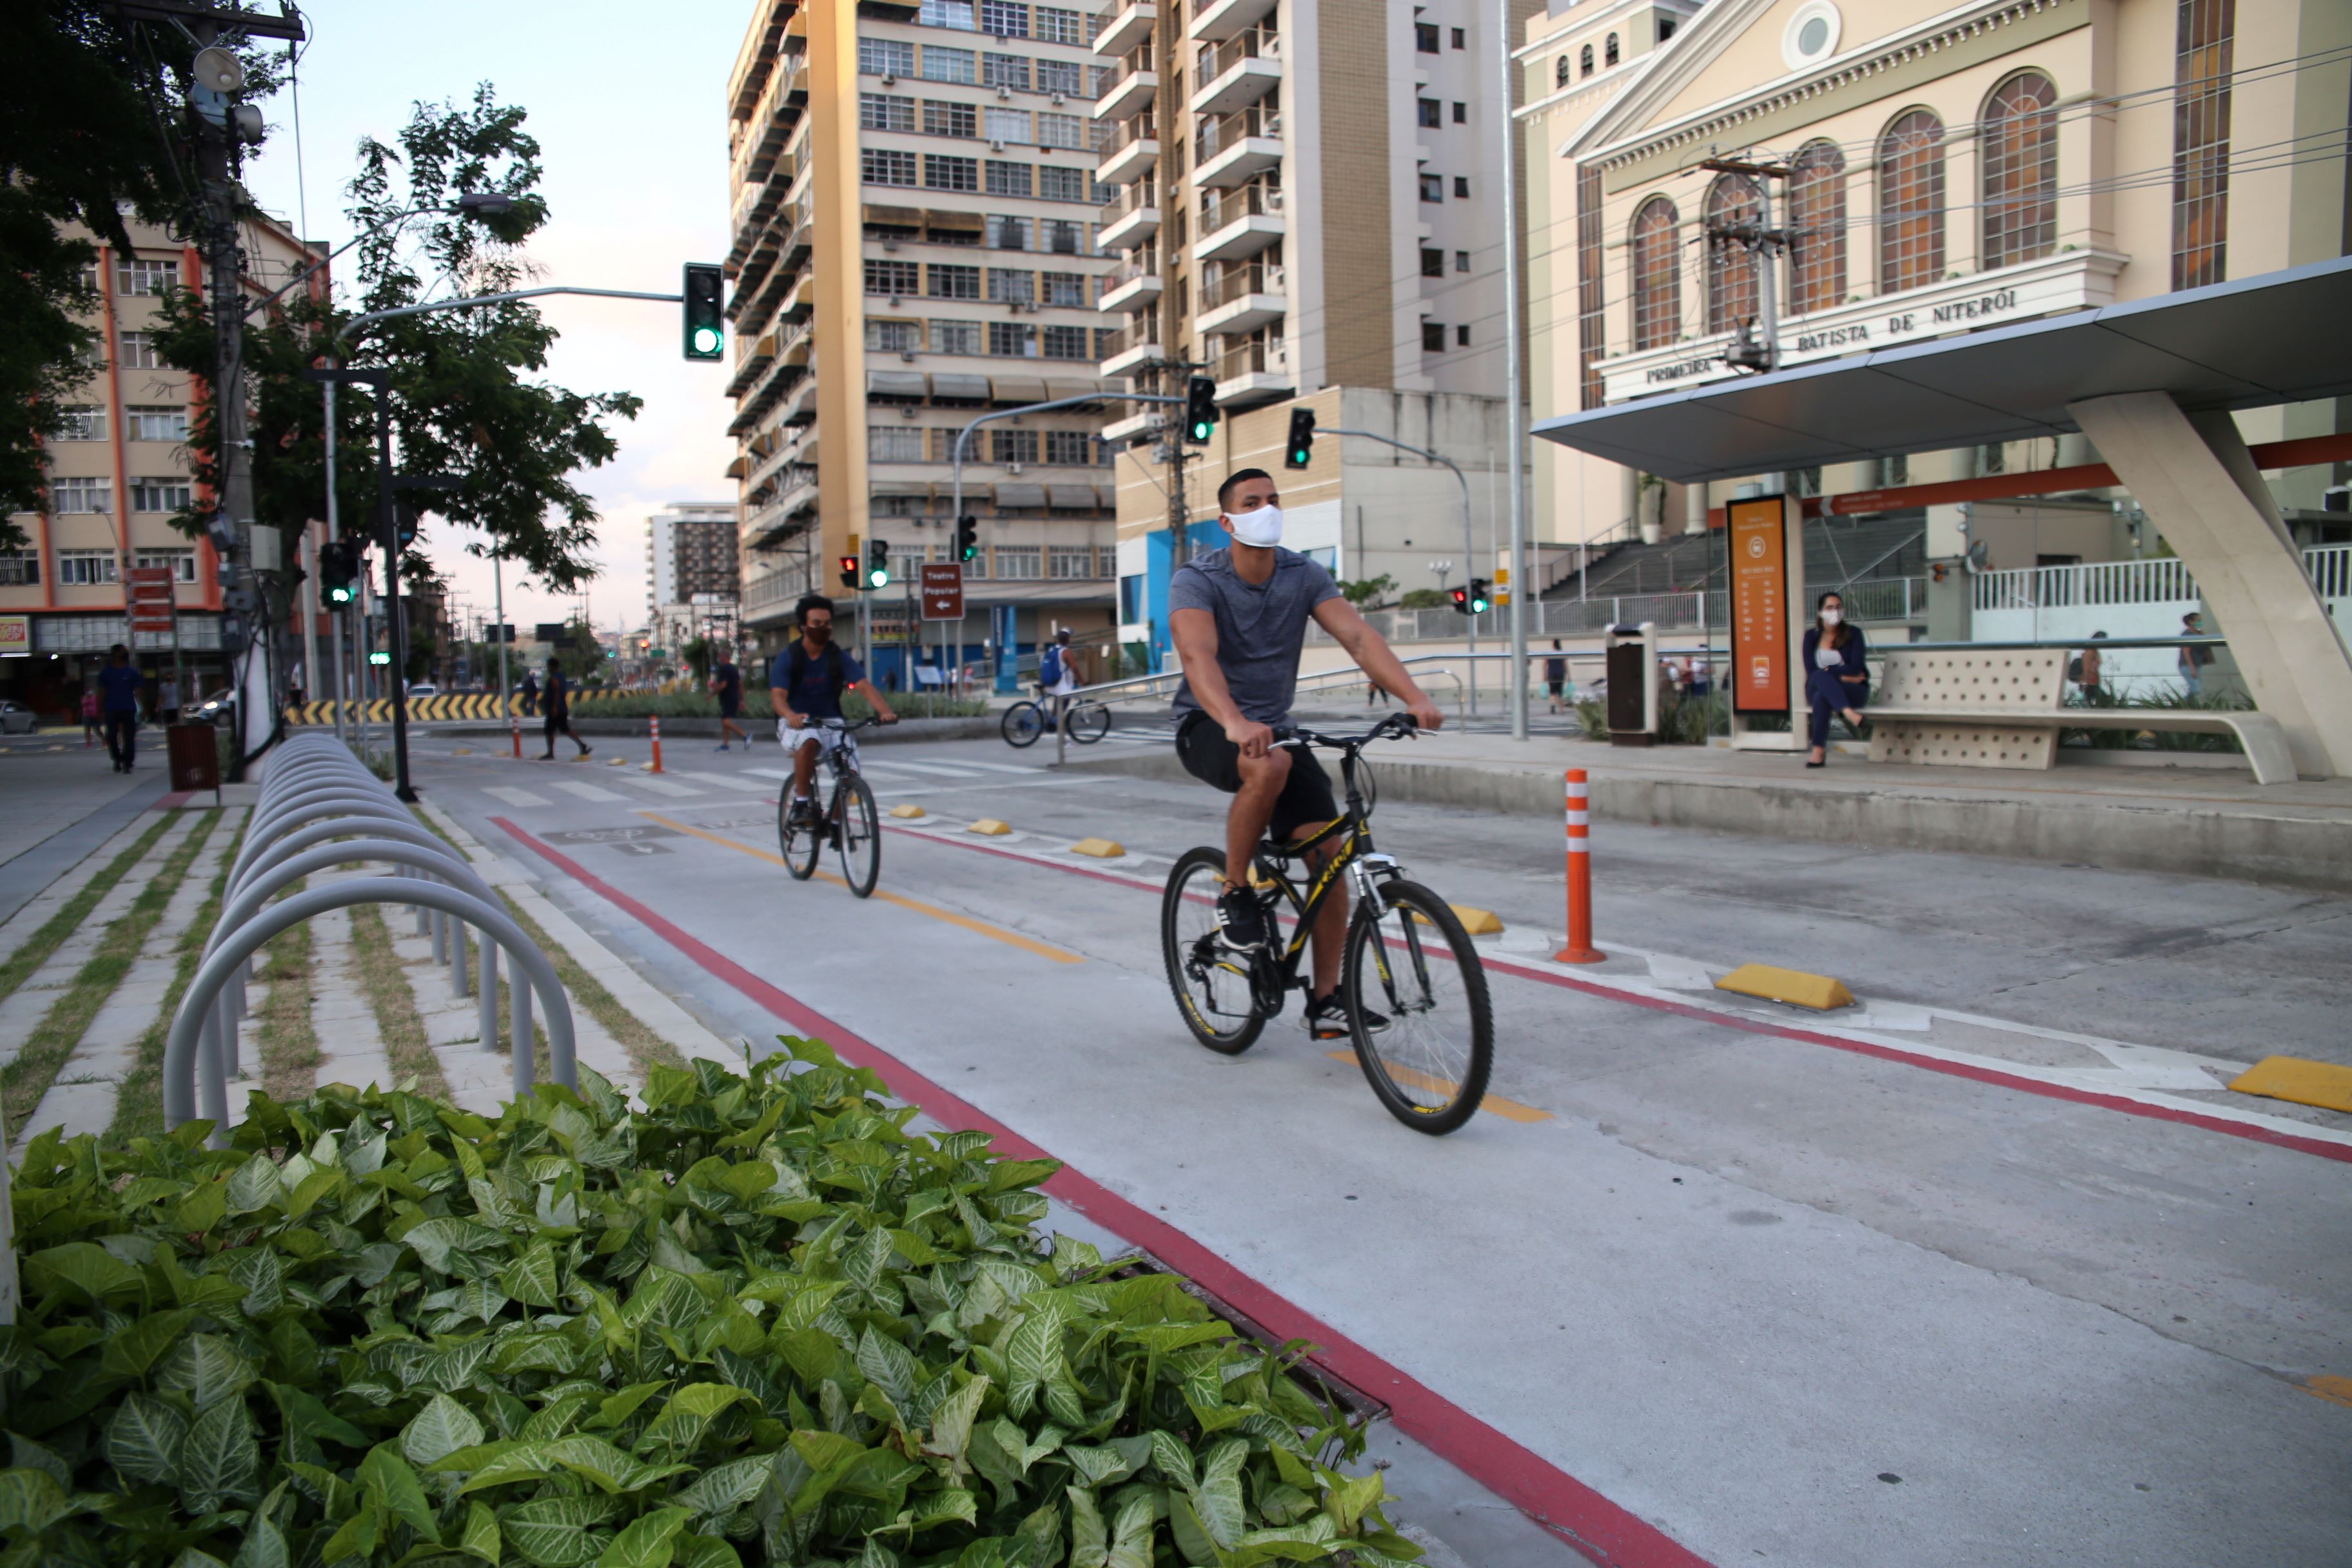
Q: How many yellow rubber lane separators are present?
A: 14